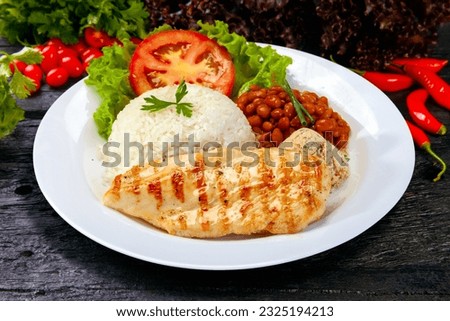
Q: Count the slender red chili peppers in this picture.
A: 5